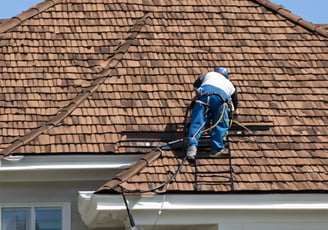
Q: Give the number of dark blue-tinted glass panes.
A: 2